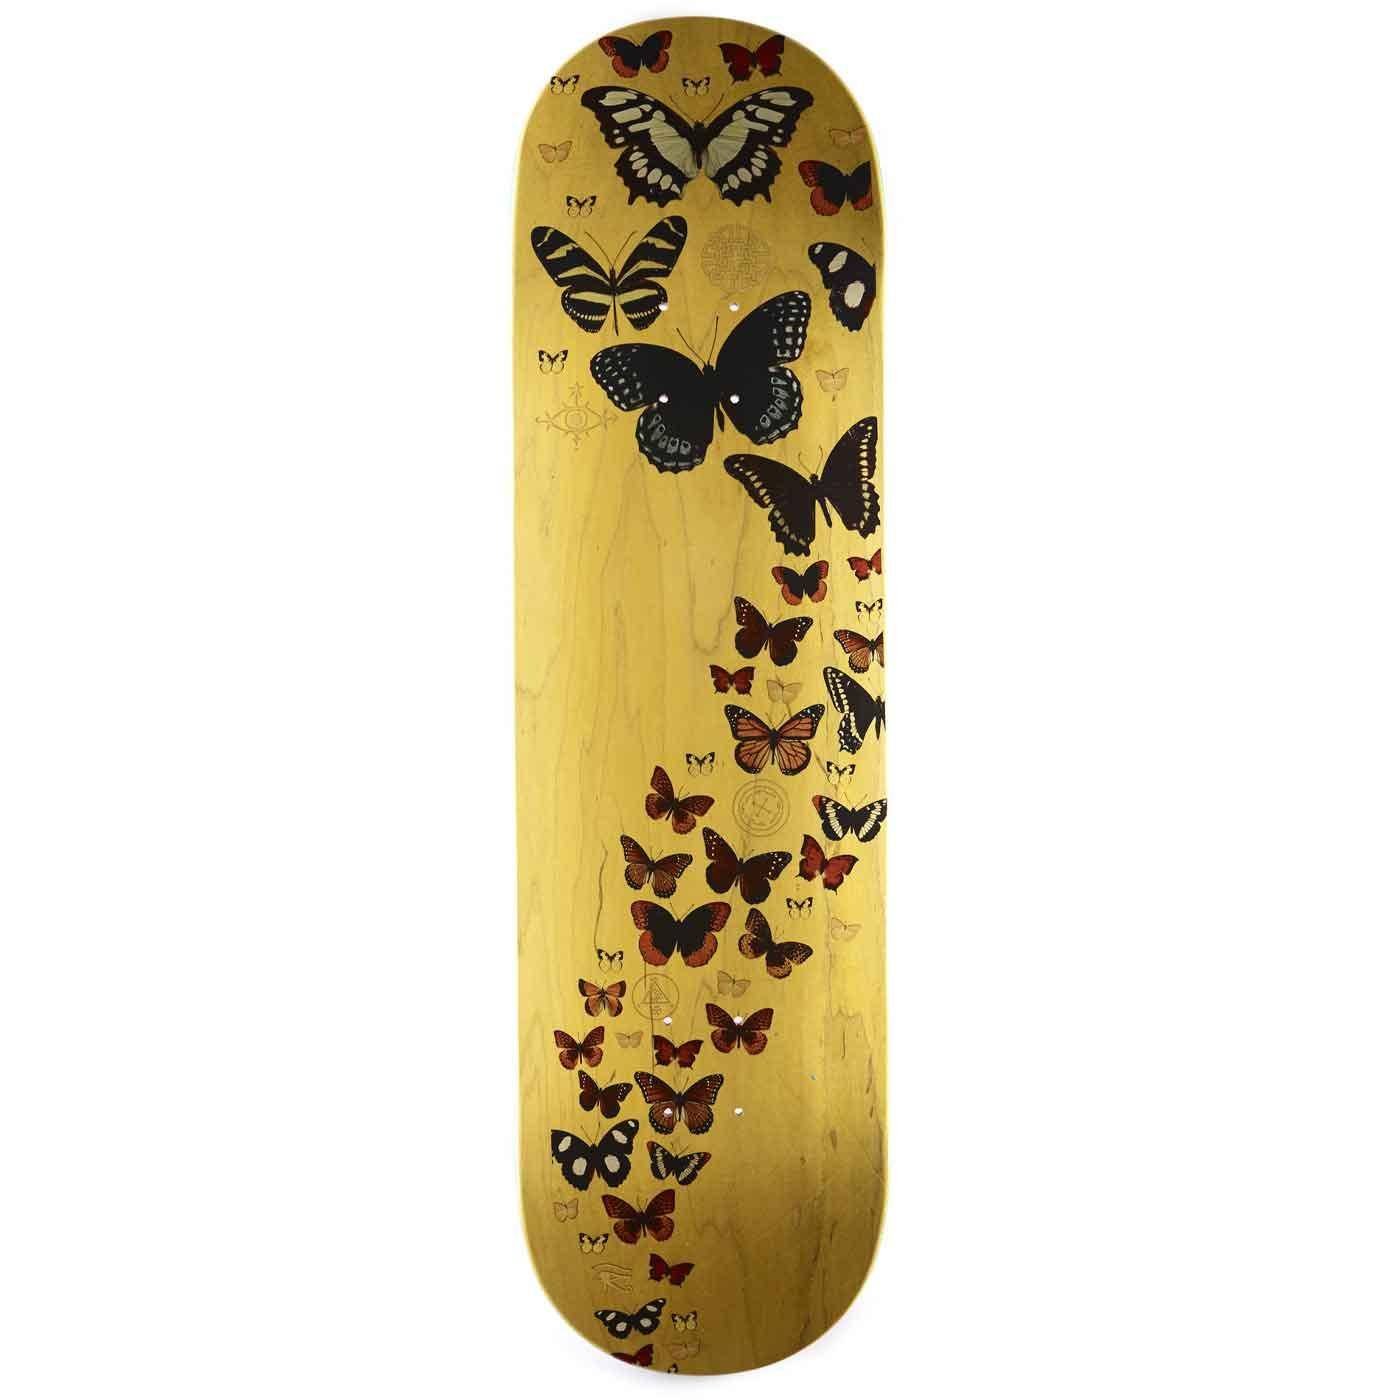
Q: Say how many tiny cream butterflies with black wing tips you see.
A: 11